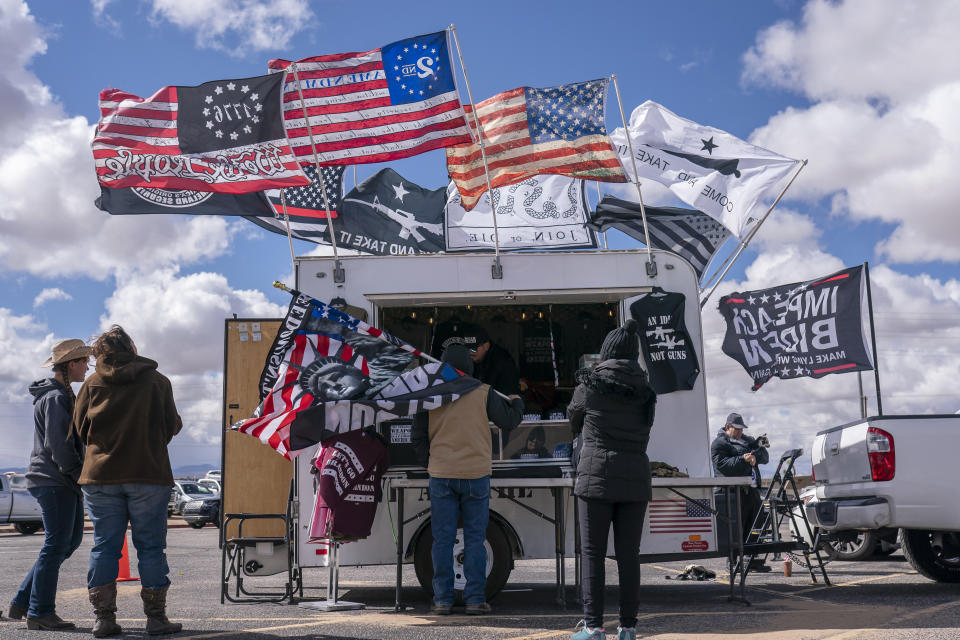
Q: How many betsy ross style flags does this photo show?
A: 2